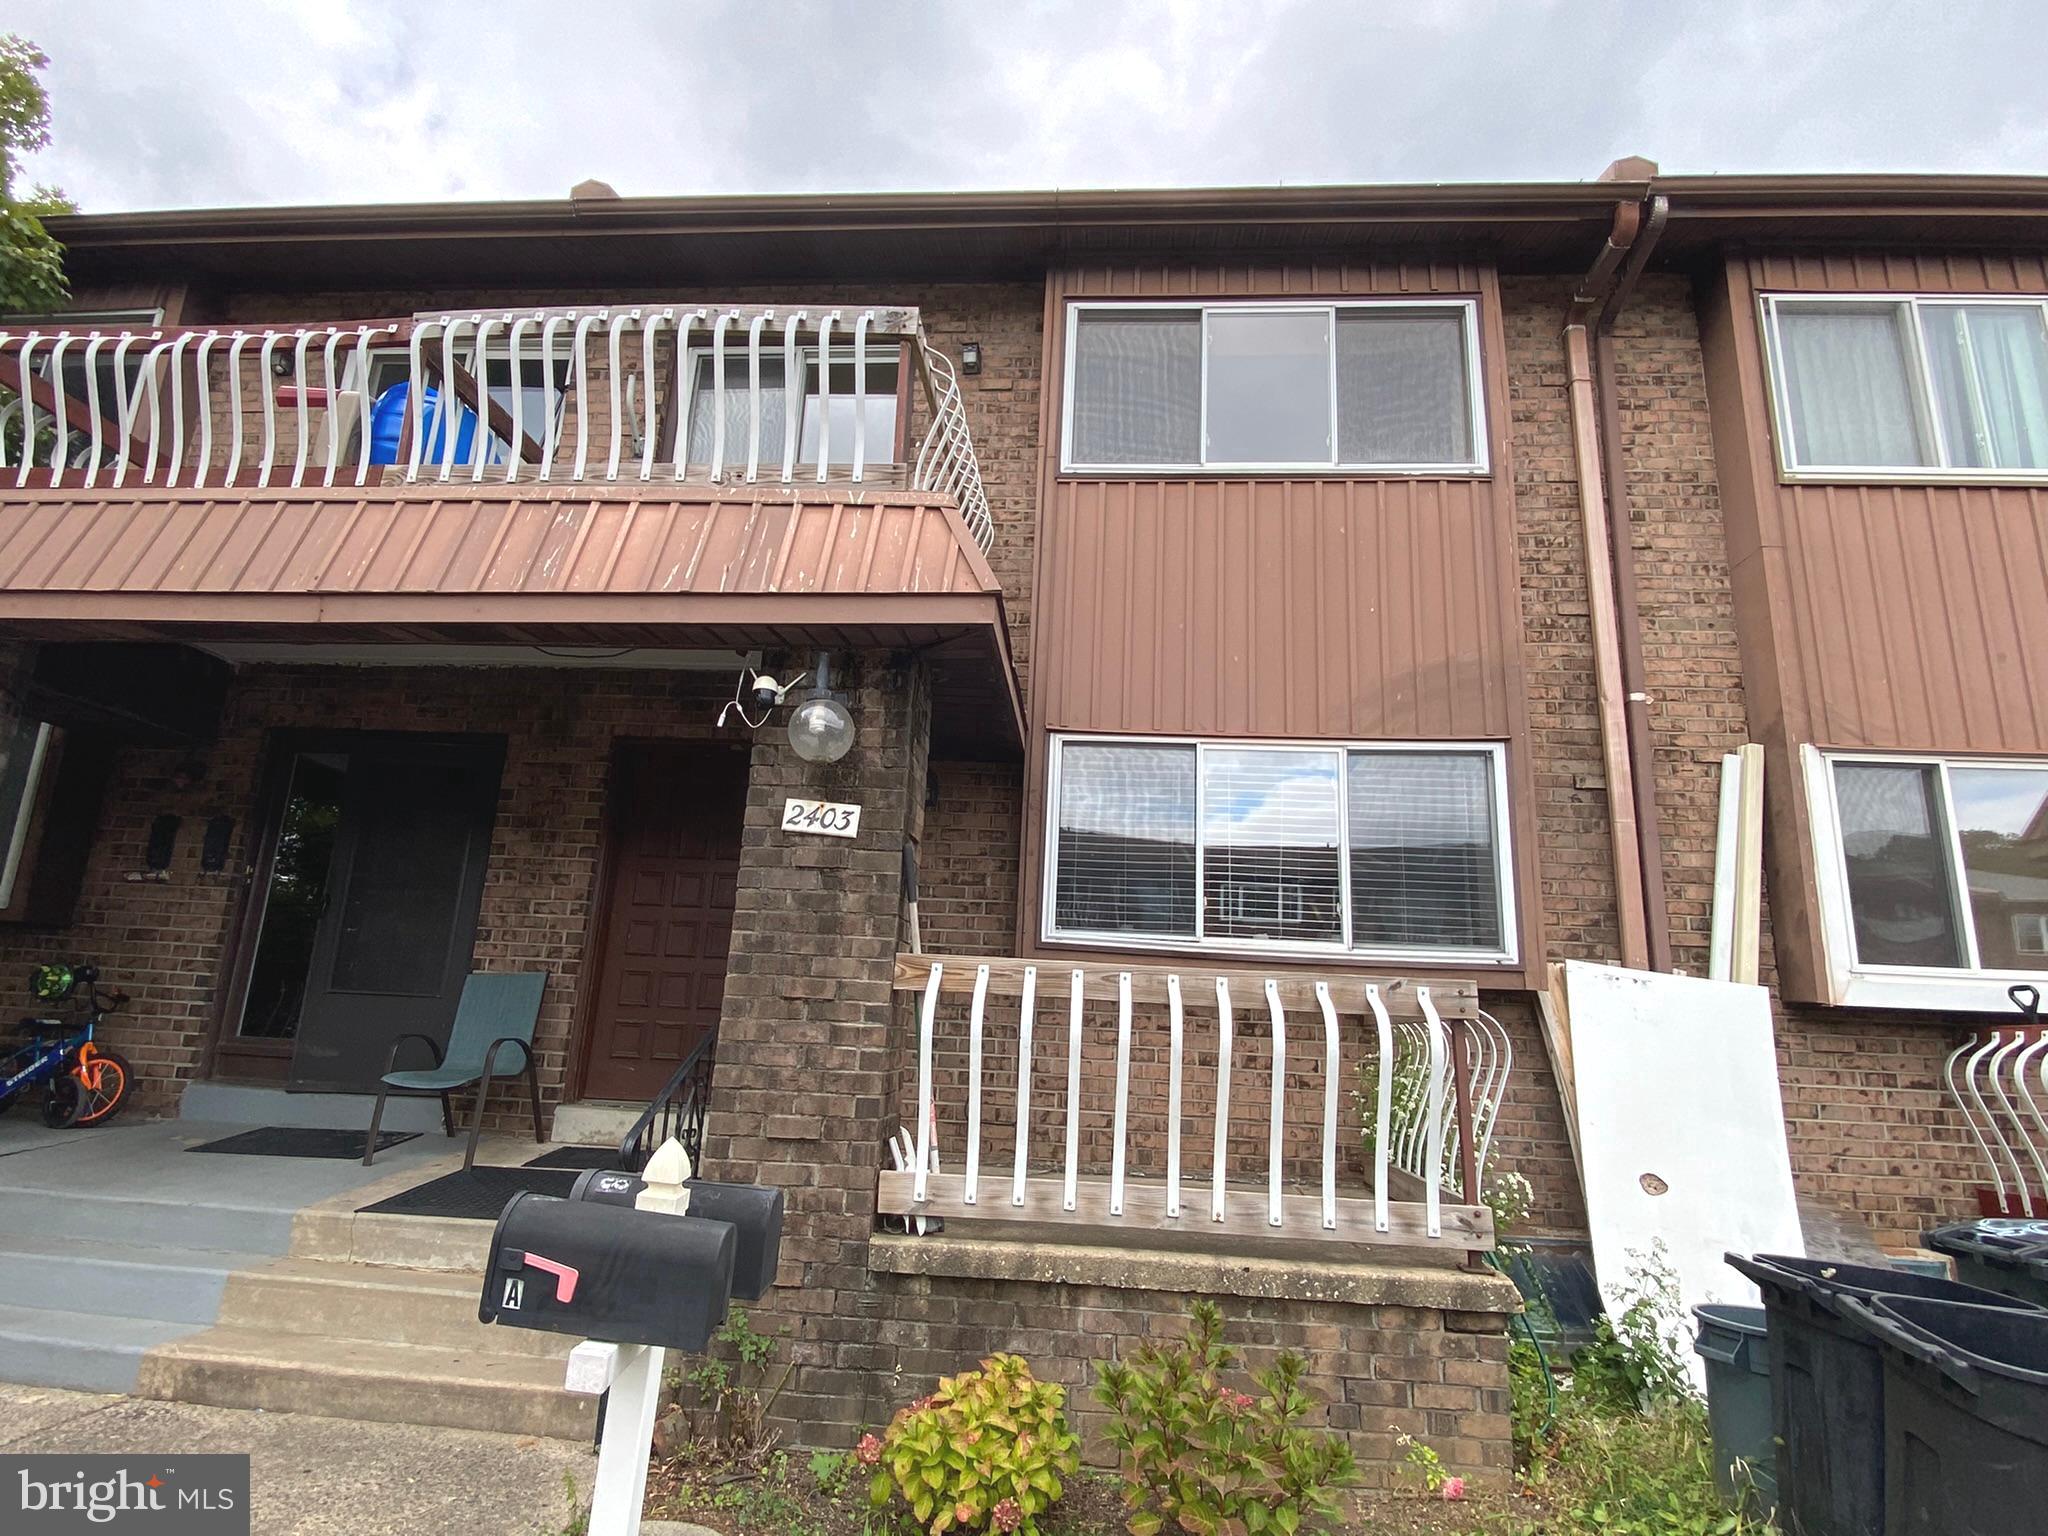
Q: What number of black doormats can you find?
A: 3